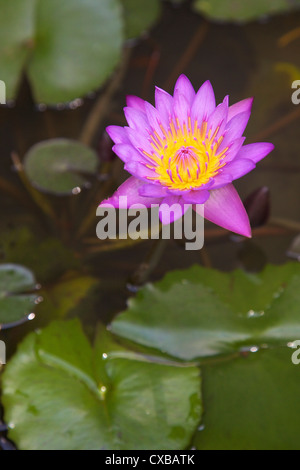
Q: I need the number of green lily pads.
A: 8